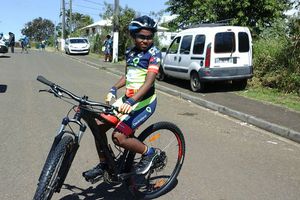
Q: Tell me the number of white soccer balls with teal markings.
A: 0